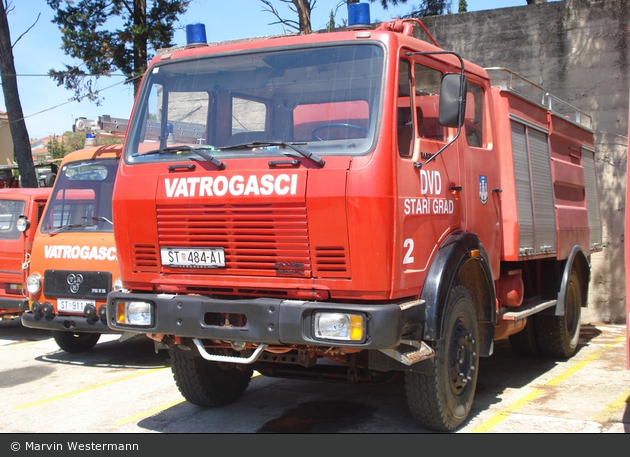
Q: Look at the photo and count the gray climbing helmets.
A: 0